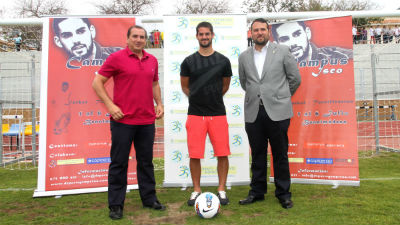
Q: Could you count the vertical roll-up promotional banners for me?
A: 3